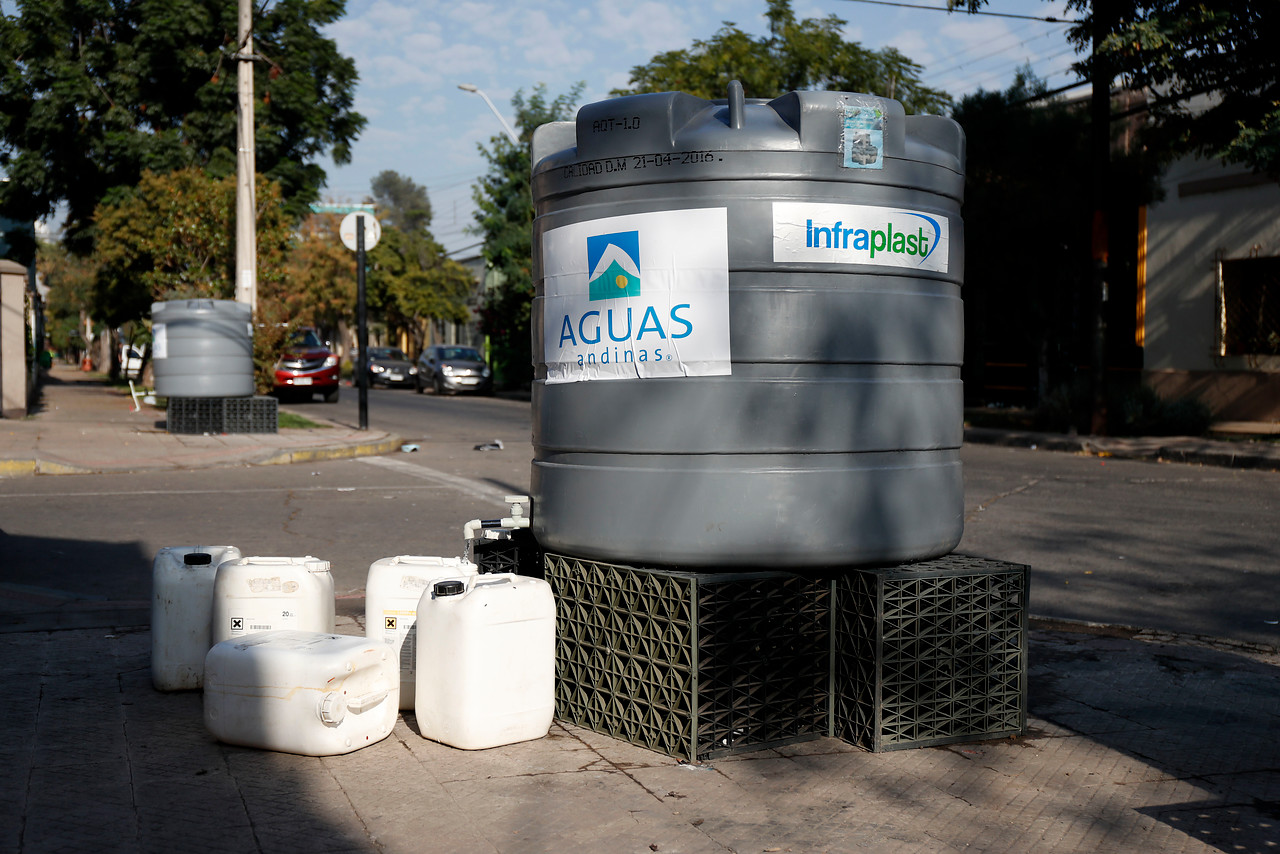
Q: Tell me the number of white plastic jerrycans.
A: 5